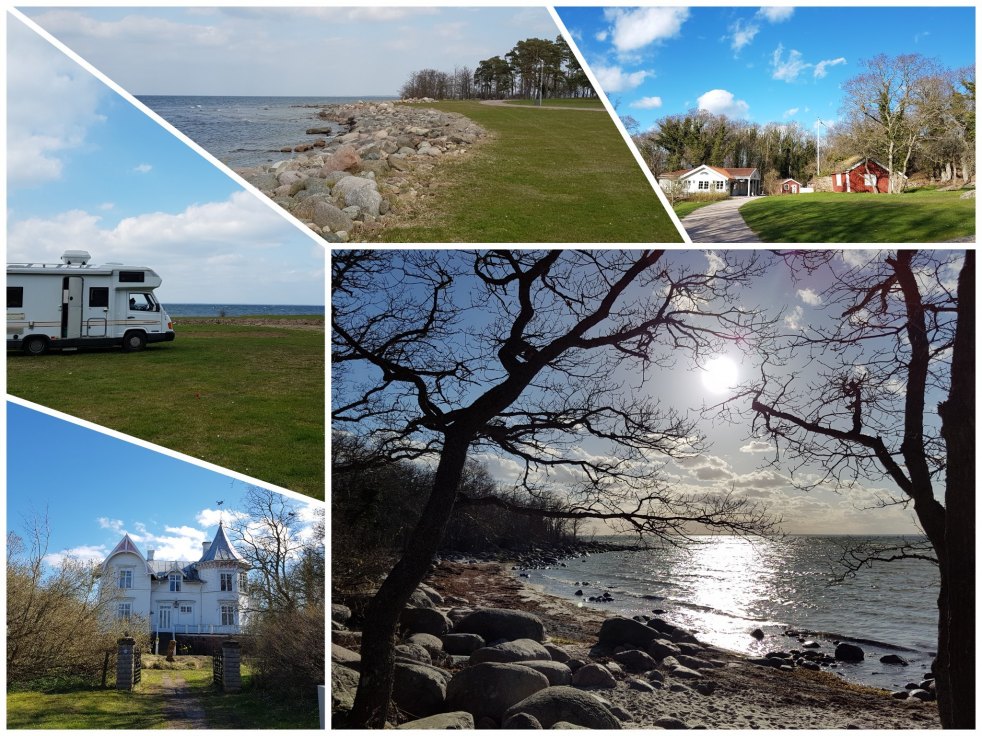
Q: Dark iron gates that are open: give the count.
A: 2